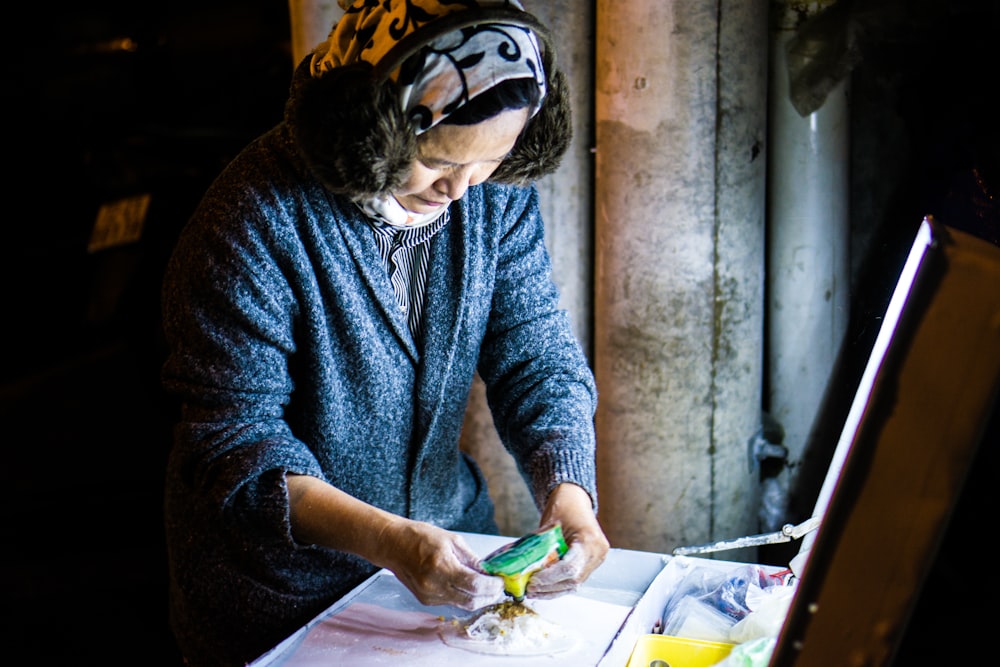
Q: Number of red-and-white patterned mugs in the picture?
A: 0